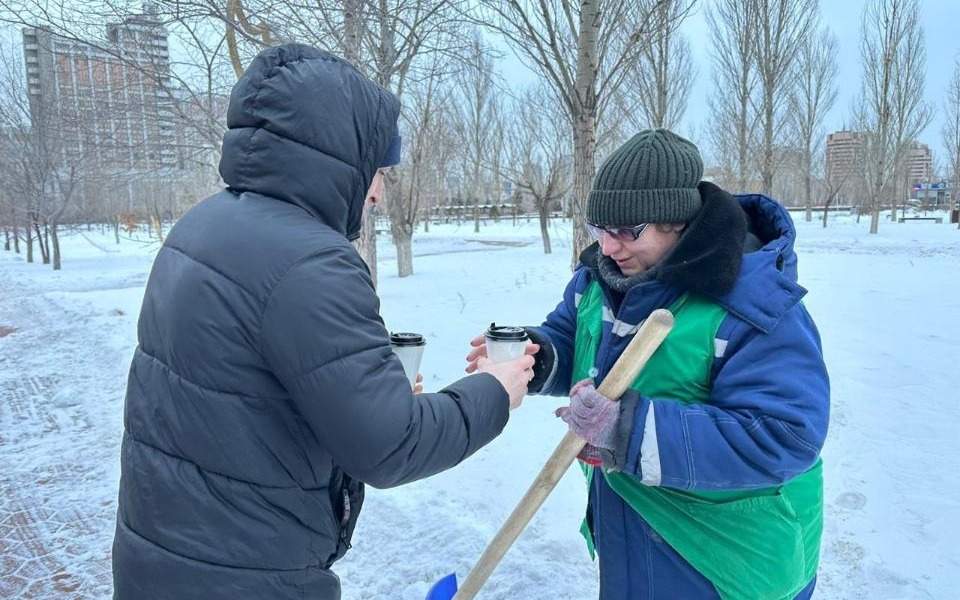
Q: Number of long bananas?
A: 0